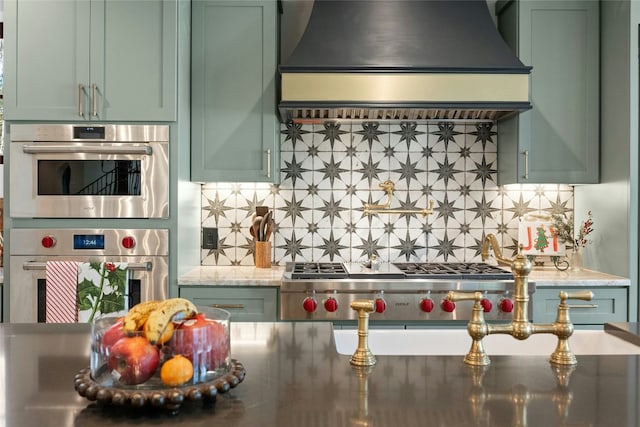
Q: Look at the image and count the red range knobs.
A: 7